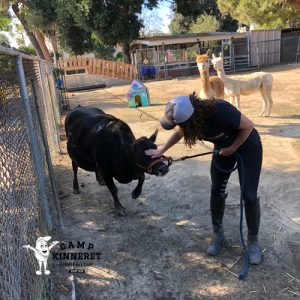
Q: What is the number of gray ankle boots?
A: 2